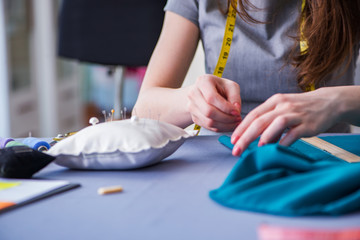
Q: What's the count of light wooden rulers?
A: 1